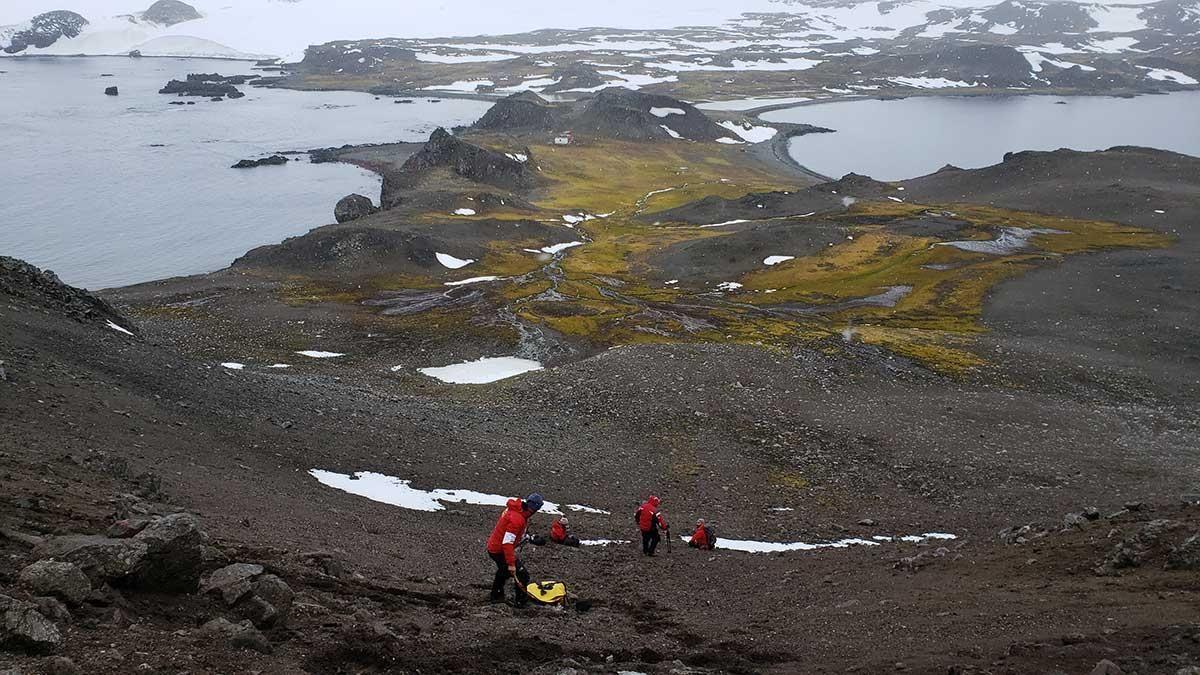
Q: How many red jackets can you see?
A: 4